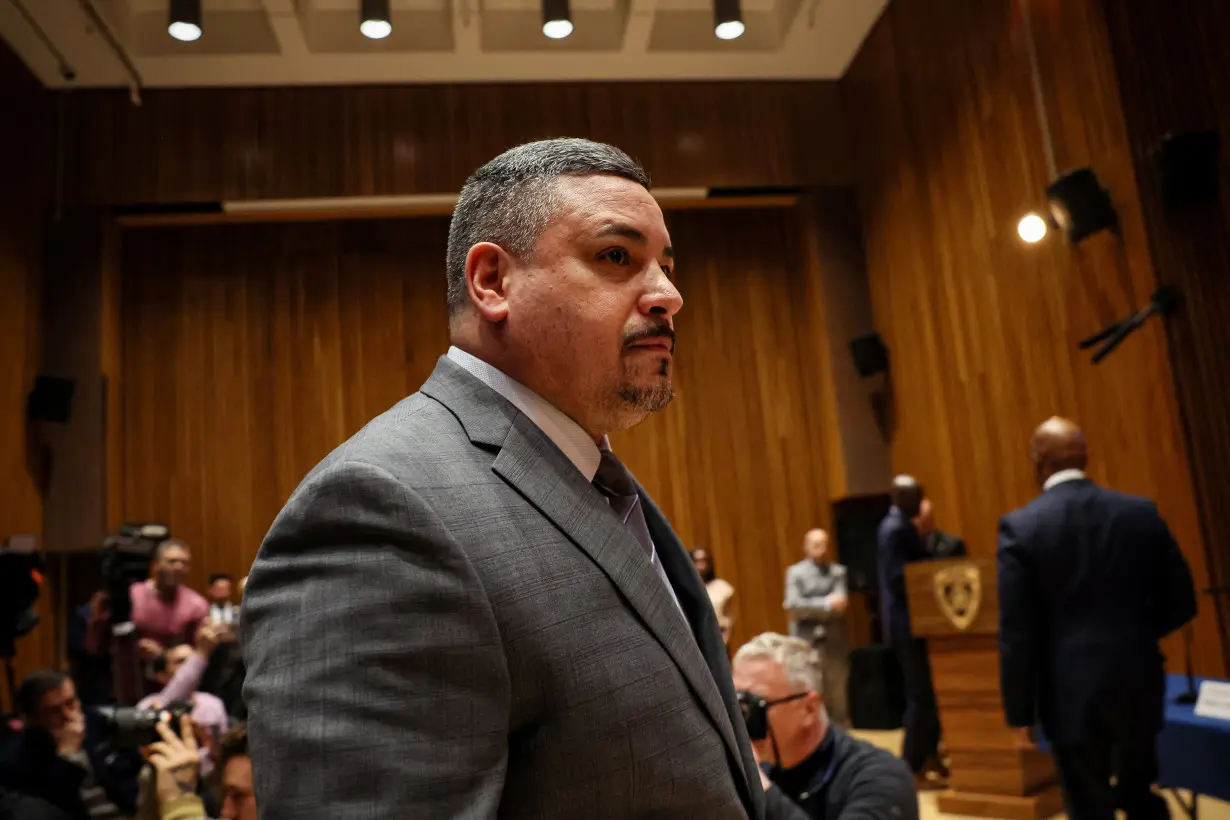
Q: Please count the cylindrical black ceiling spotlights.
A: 4